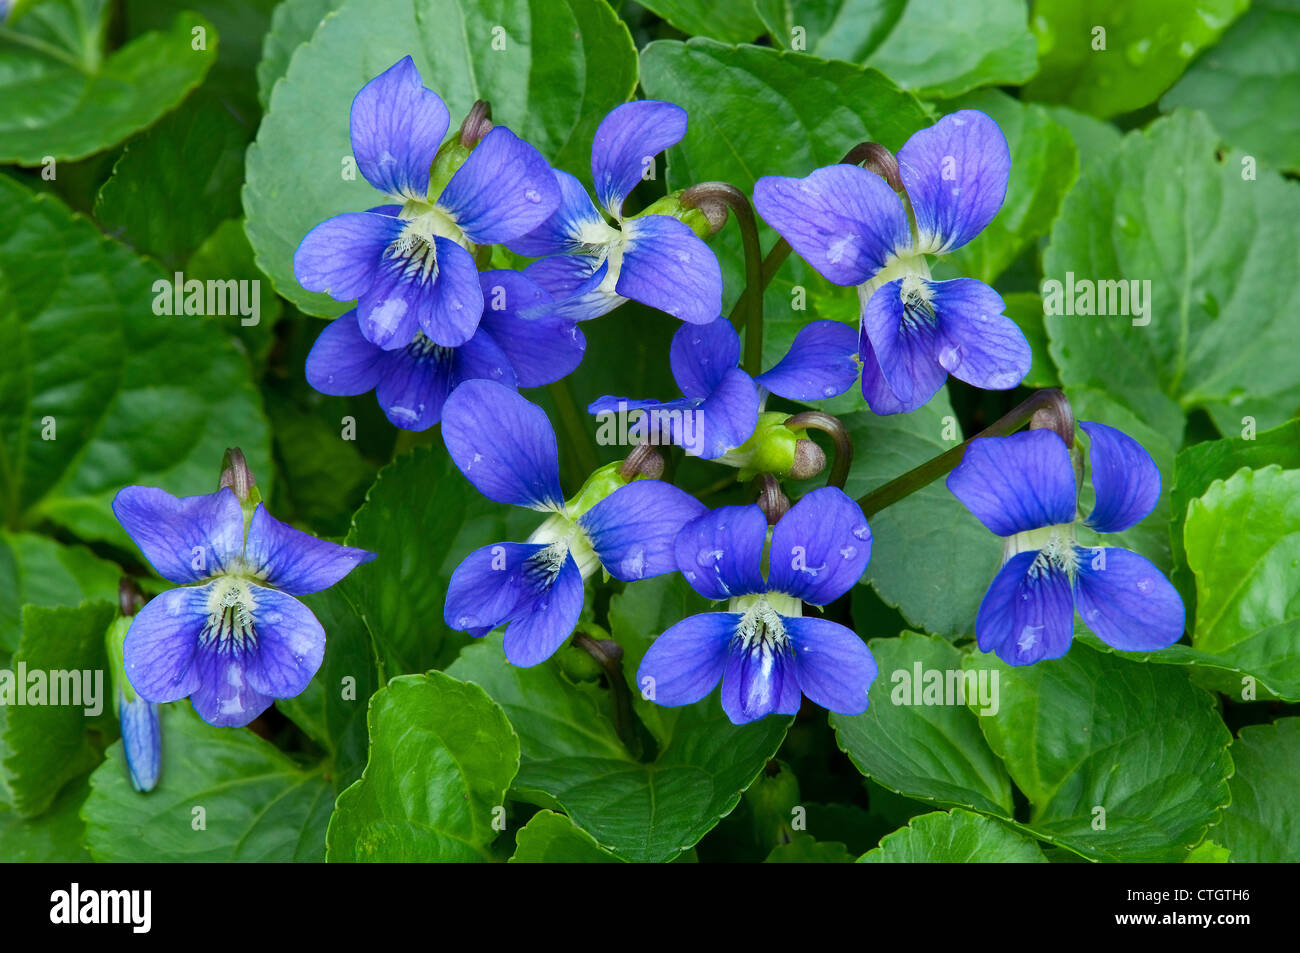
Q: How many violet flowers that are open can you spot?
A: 9